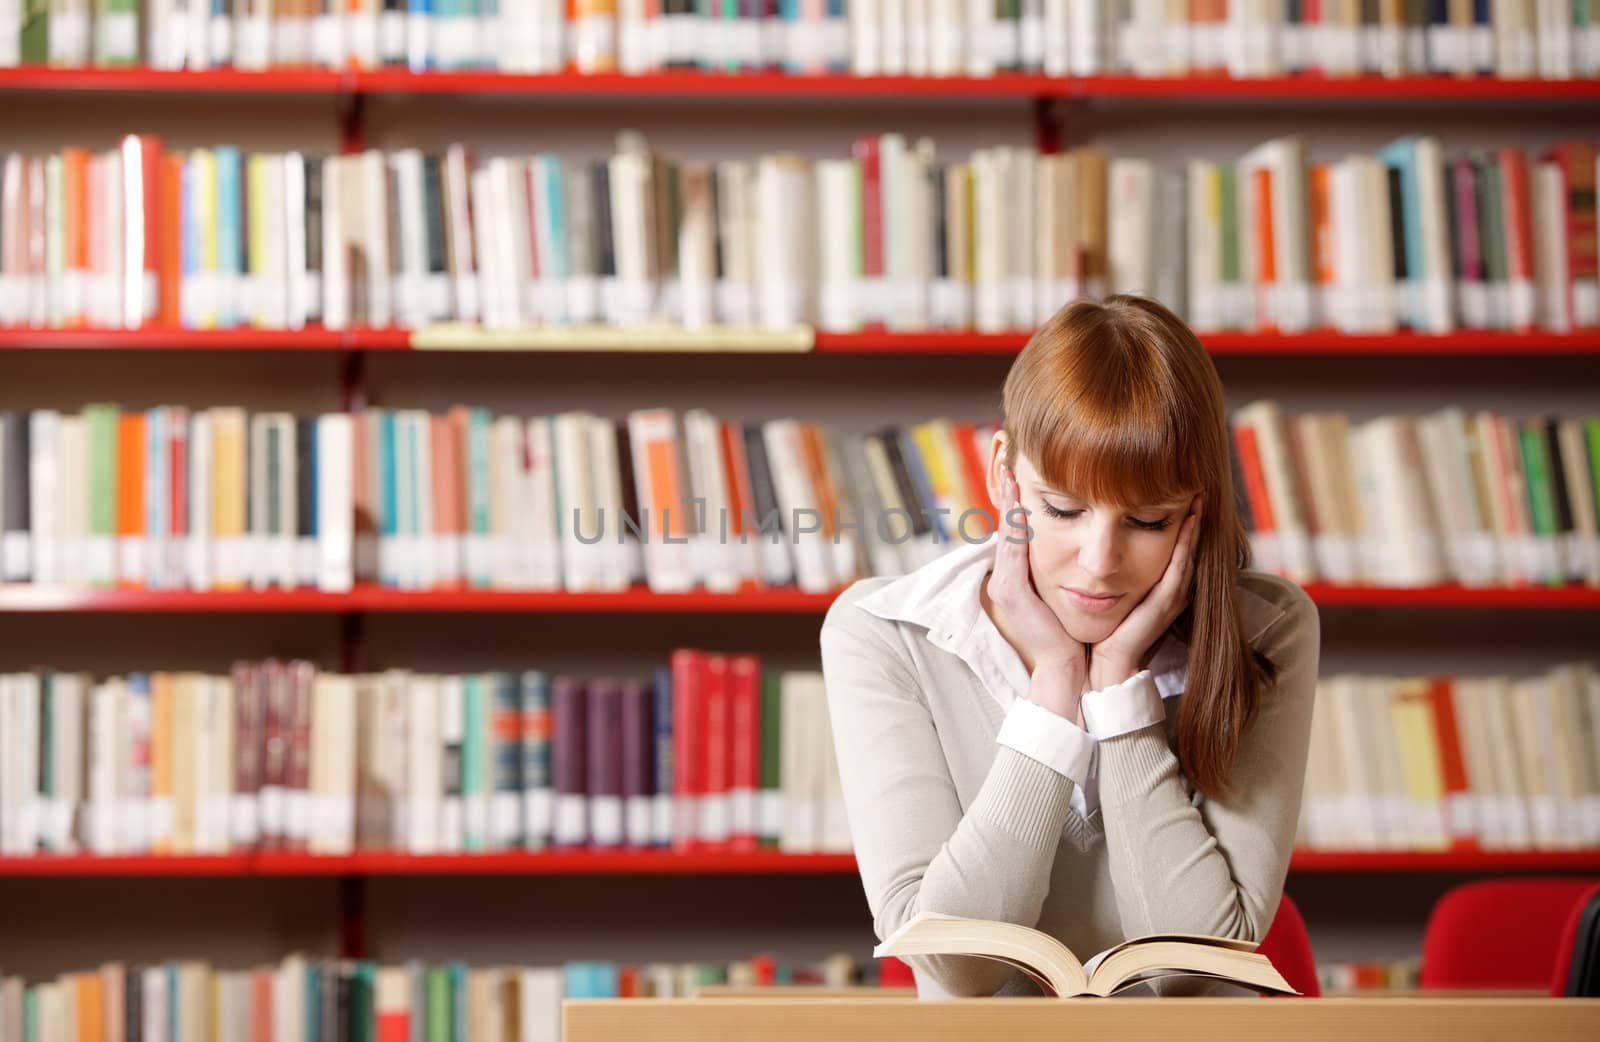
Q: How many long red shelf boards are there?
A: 4